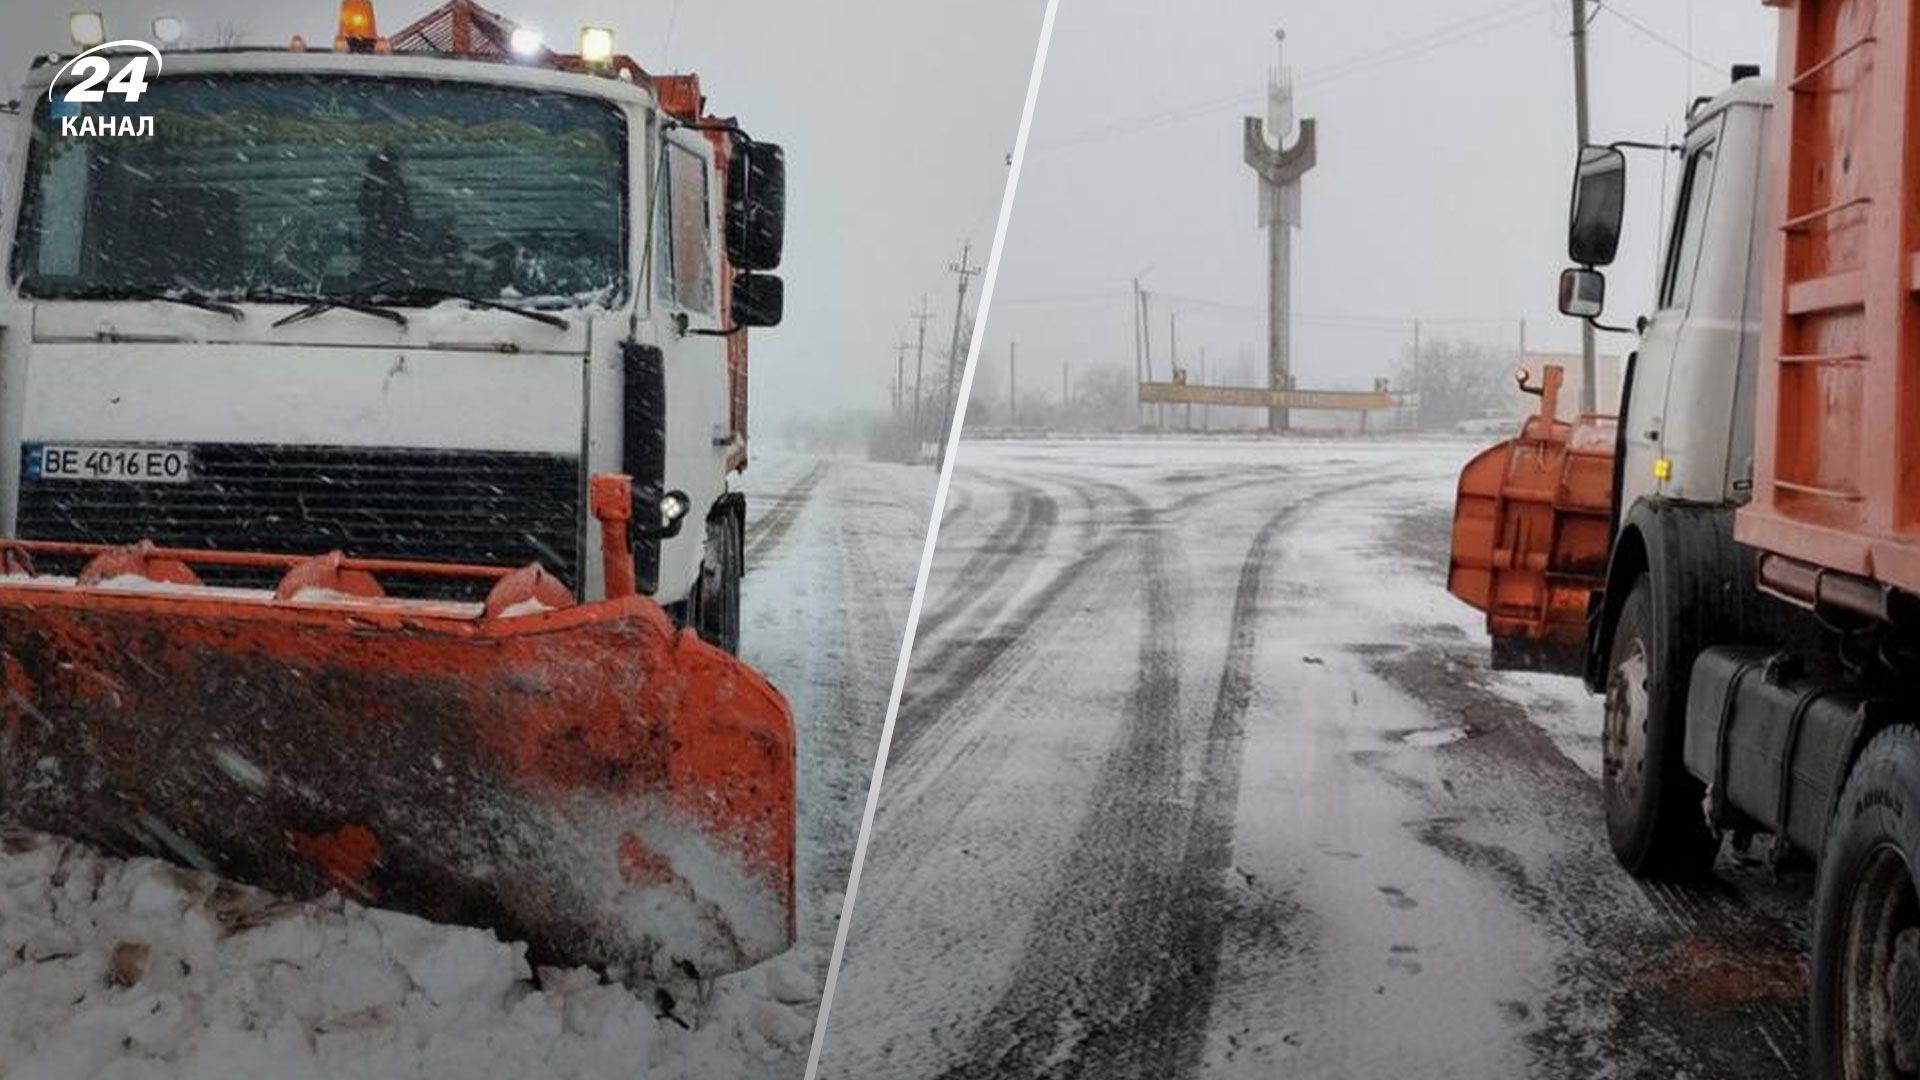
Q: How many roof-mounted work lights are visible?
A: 4